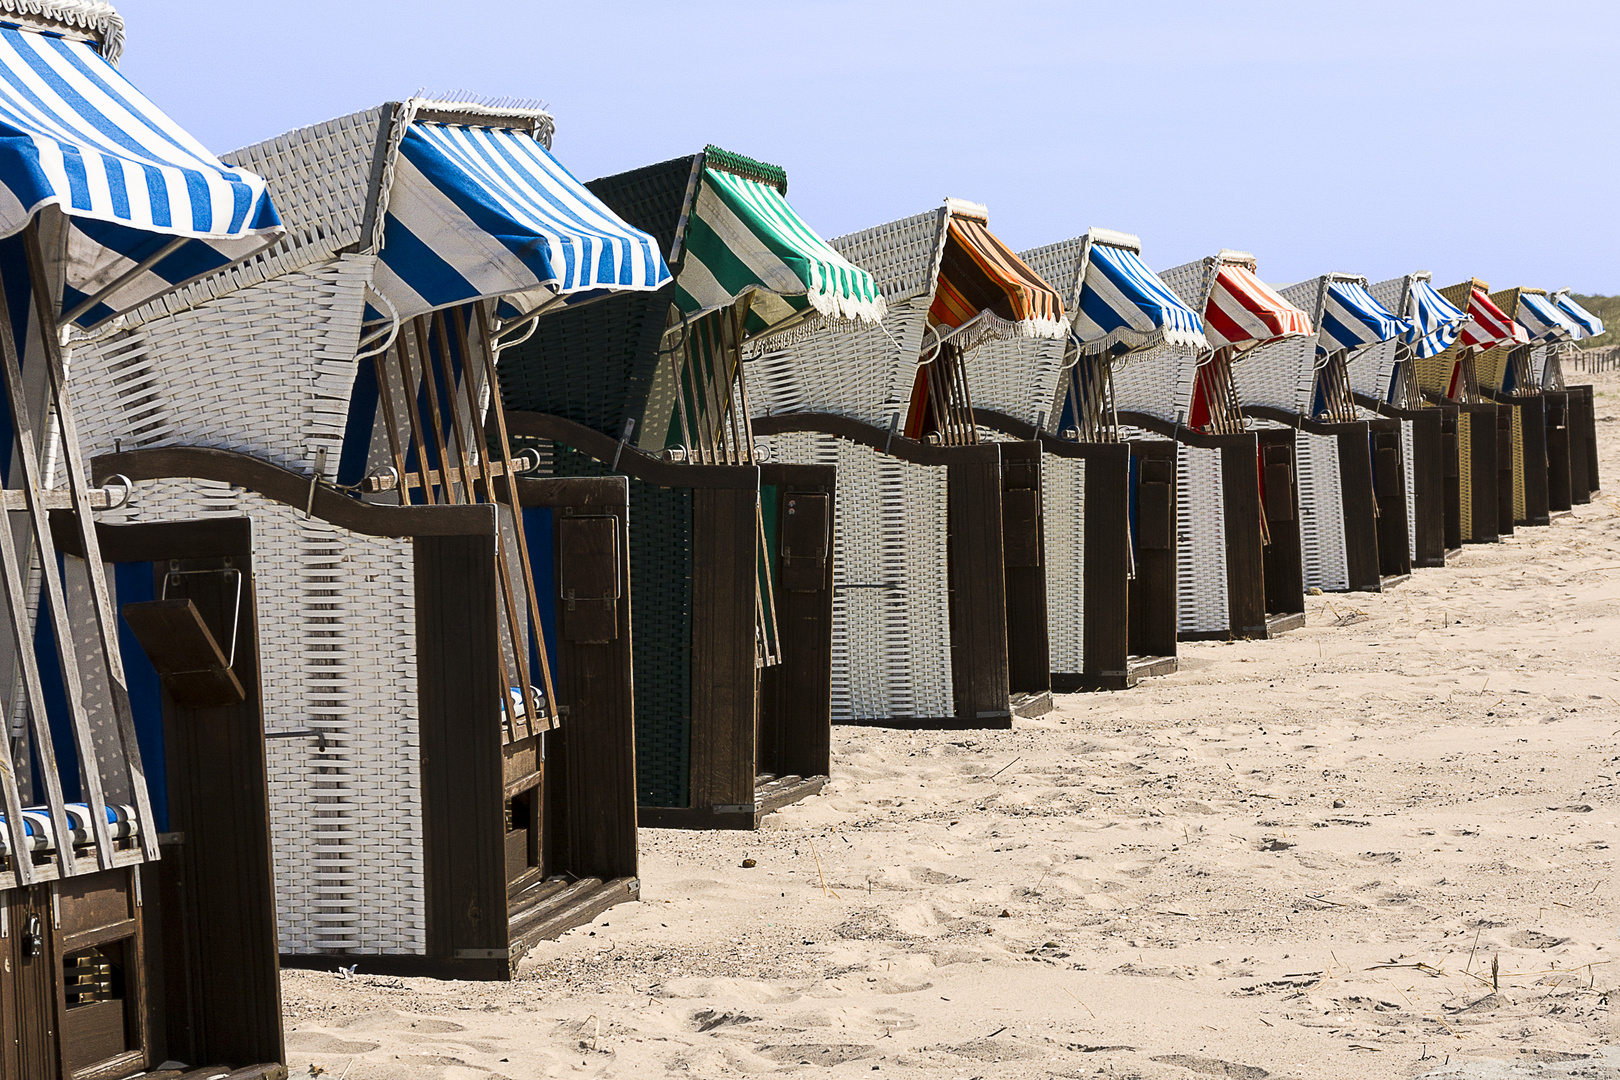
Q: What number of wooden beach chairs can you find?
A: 11